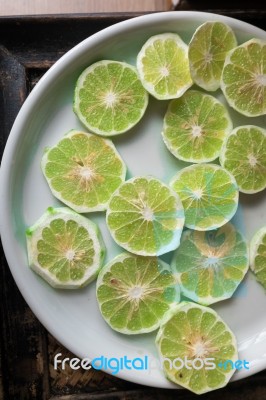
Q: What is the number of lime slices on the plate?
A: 14